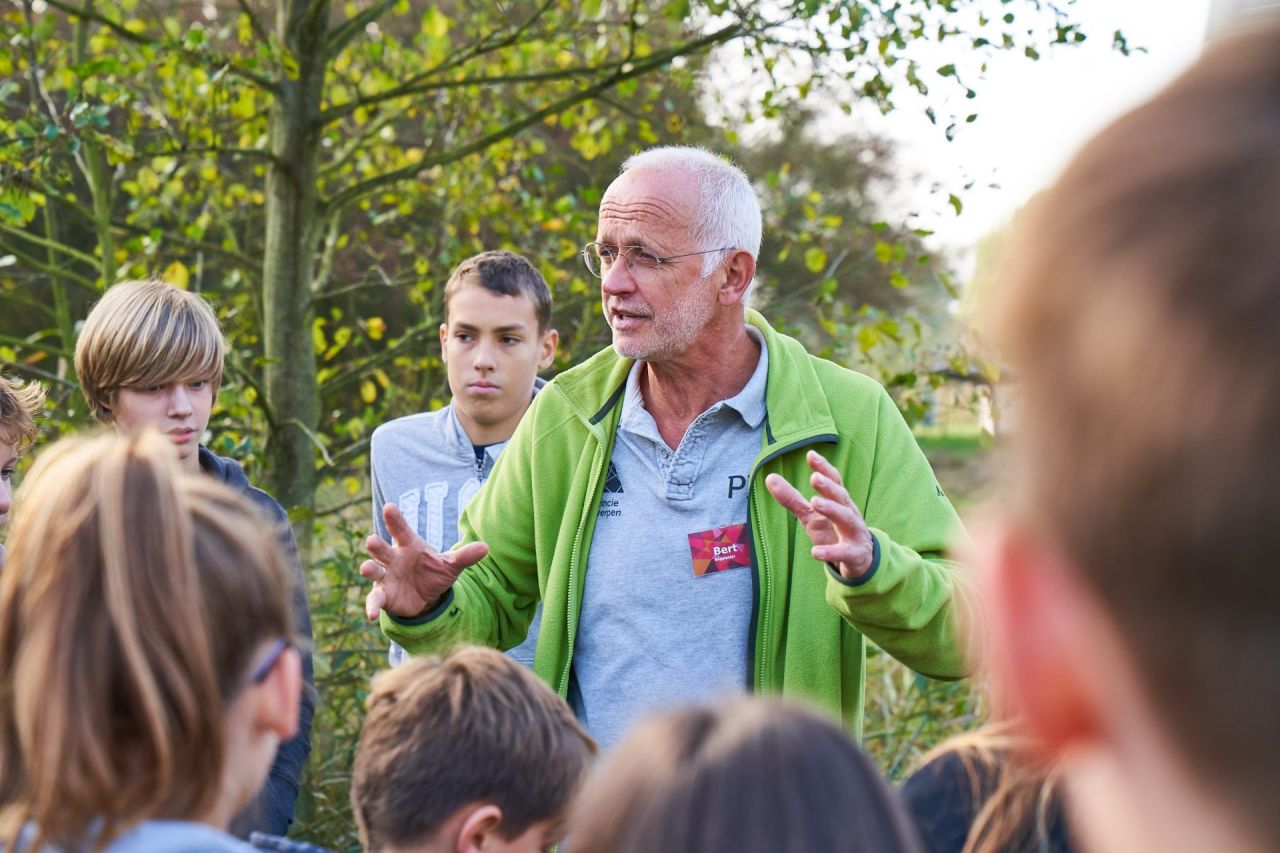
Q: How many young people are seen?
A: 8